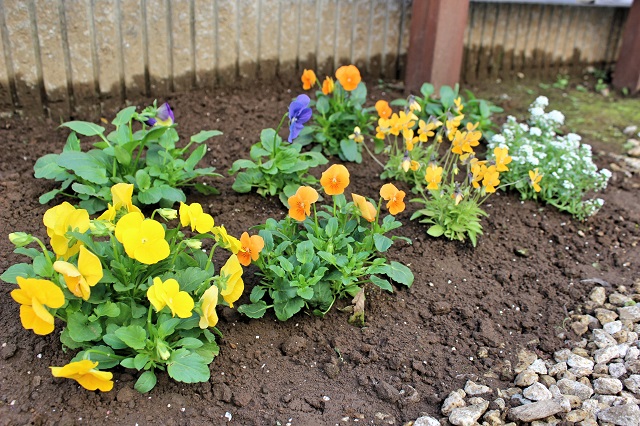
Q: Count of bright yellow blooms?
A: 11